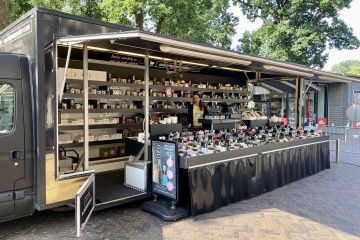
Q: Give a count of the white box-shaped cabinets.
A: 1